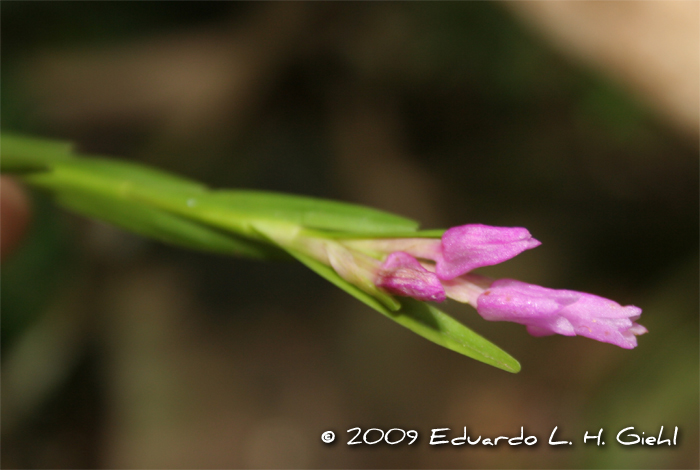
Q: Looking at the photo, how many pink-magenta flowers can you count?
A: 3